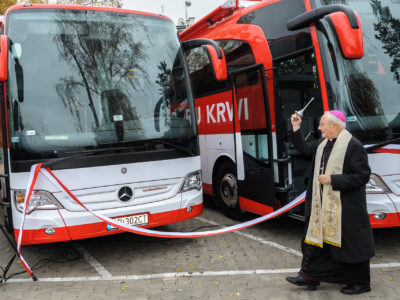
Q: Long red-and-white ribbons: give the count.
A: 1